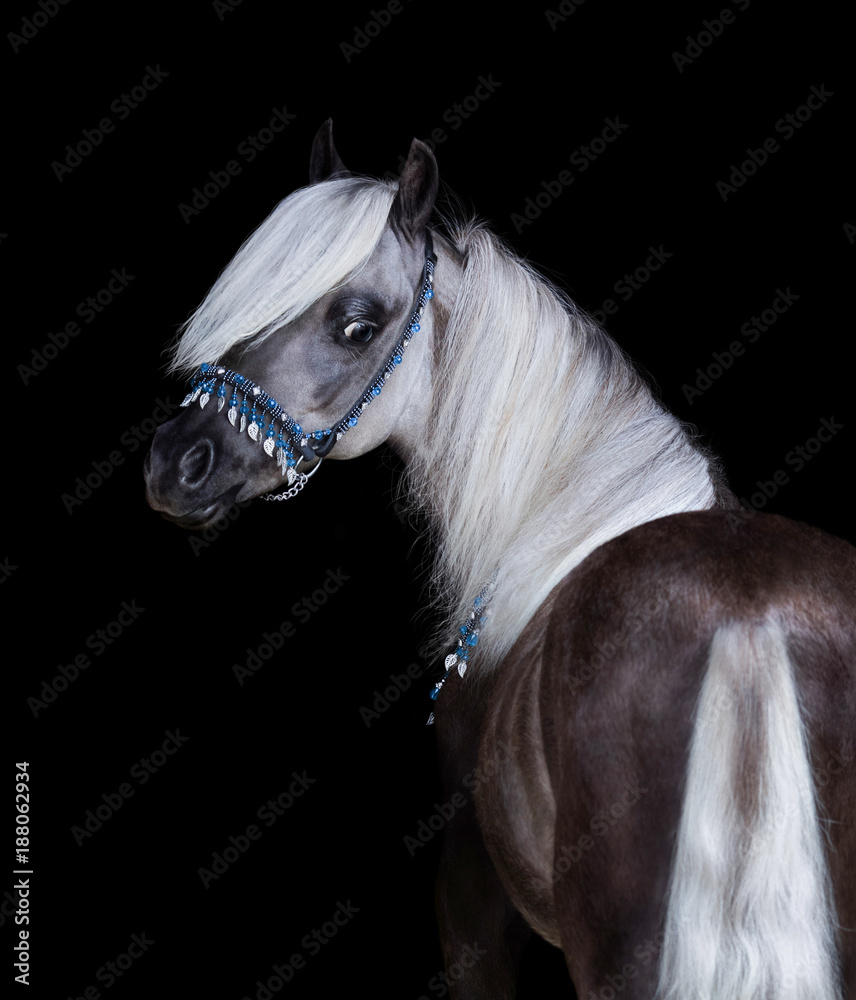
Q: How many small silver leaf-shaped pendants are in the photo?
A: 15